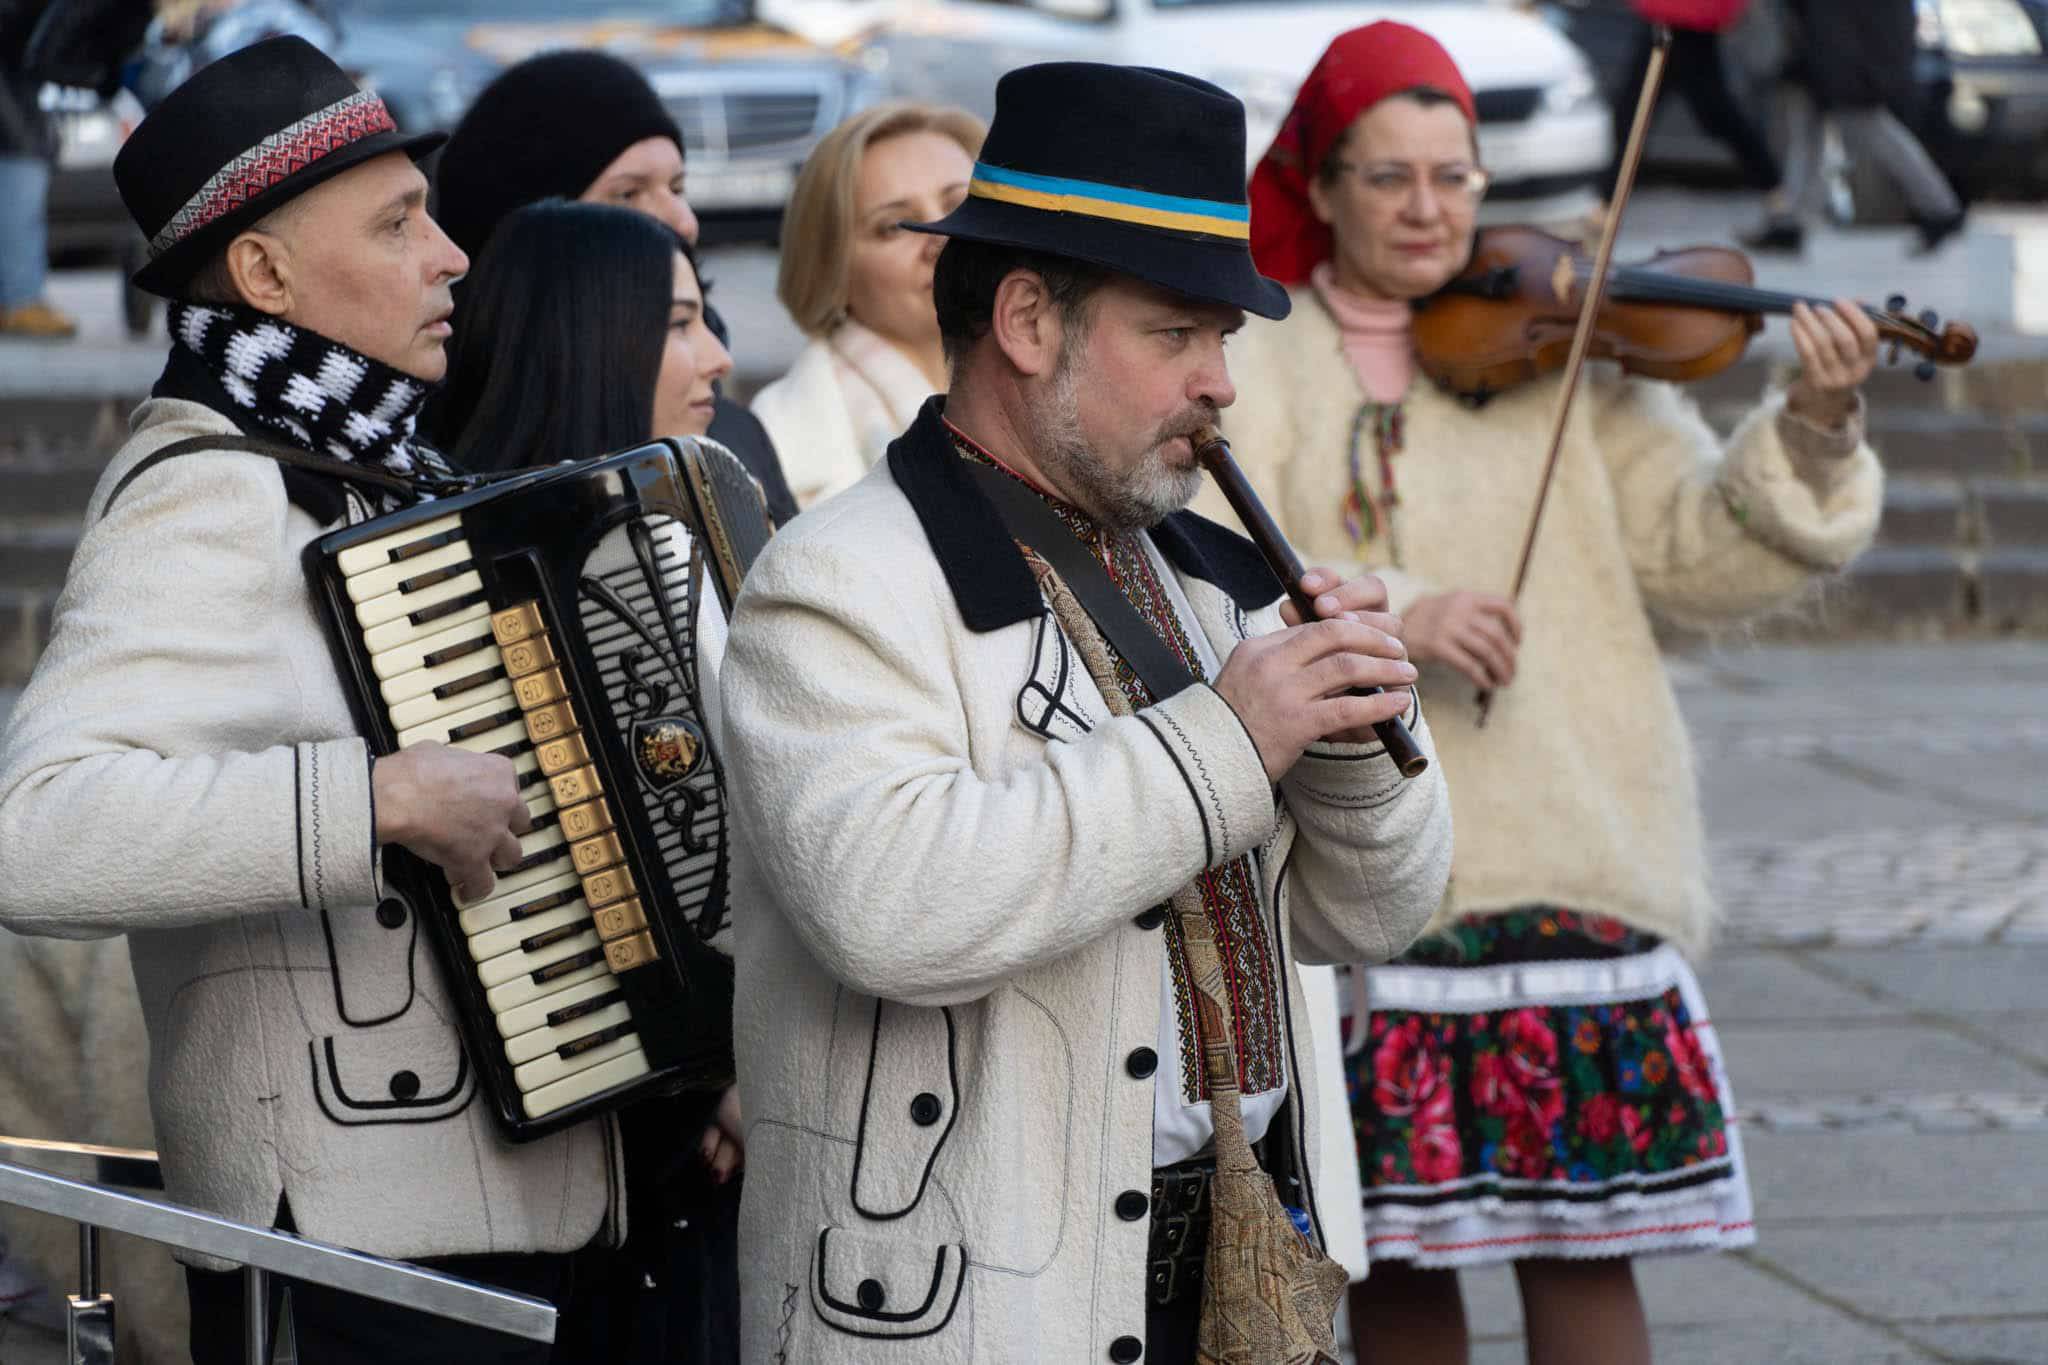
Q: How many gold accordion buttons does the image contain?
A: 11